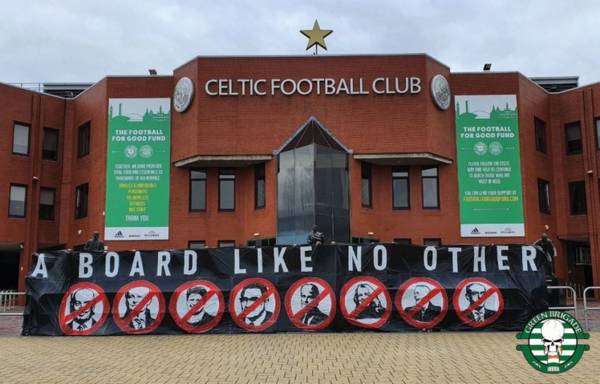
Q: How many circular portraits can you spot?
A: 8